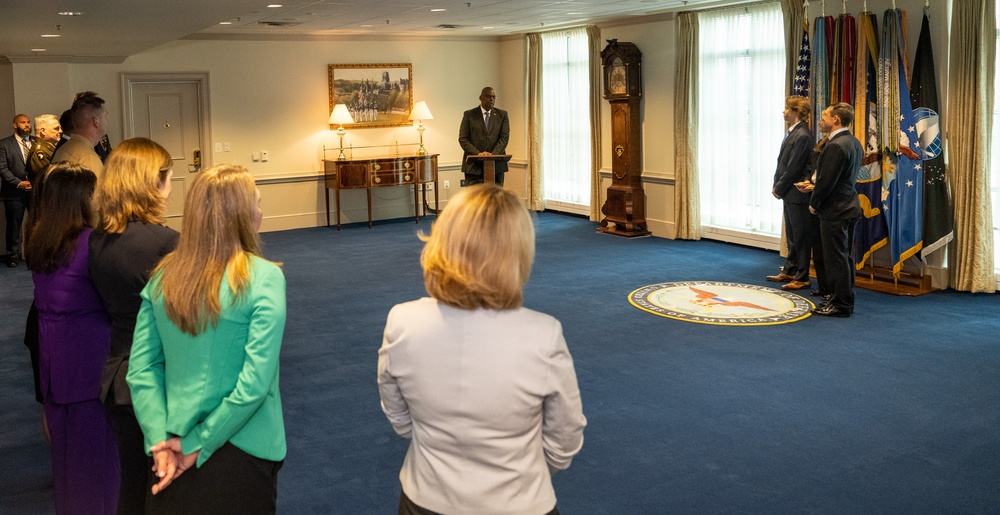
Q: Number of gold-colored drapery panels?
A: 5